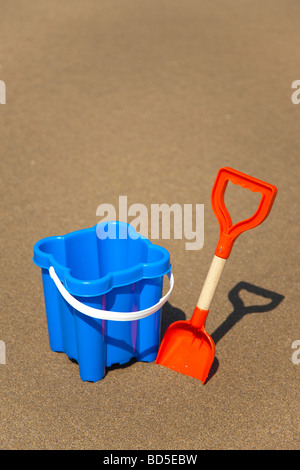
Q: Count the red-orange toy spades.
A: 1